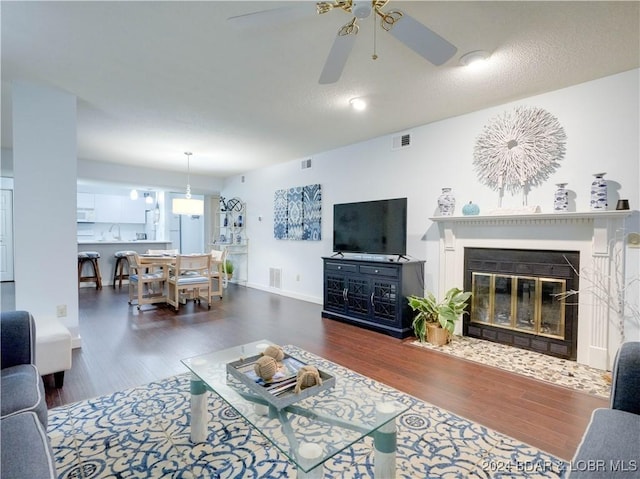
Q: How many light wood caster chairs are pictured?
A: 4